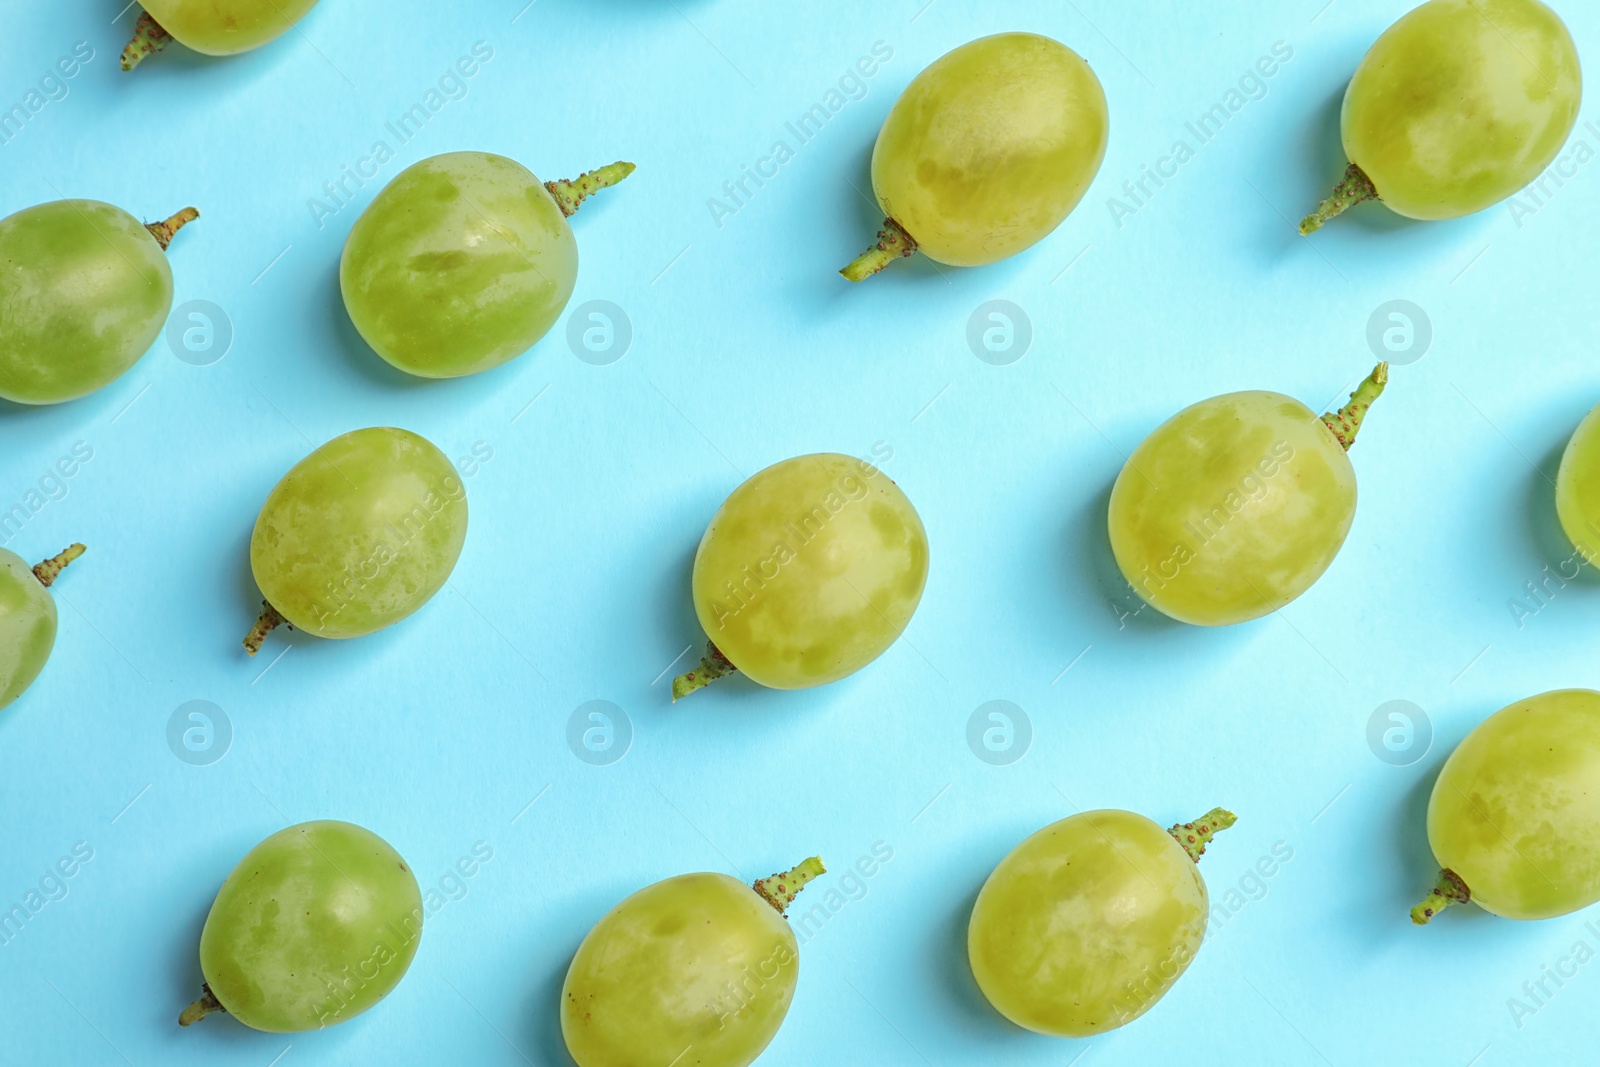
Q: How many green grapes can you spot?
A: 14